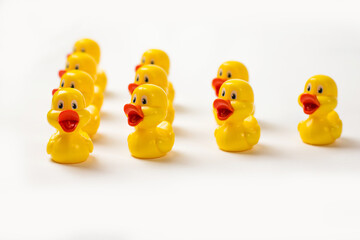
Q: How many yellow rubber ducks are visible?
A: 10